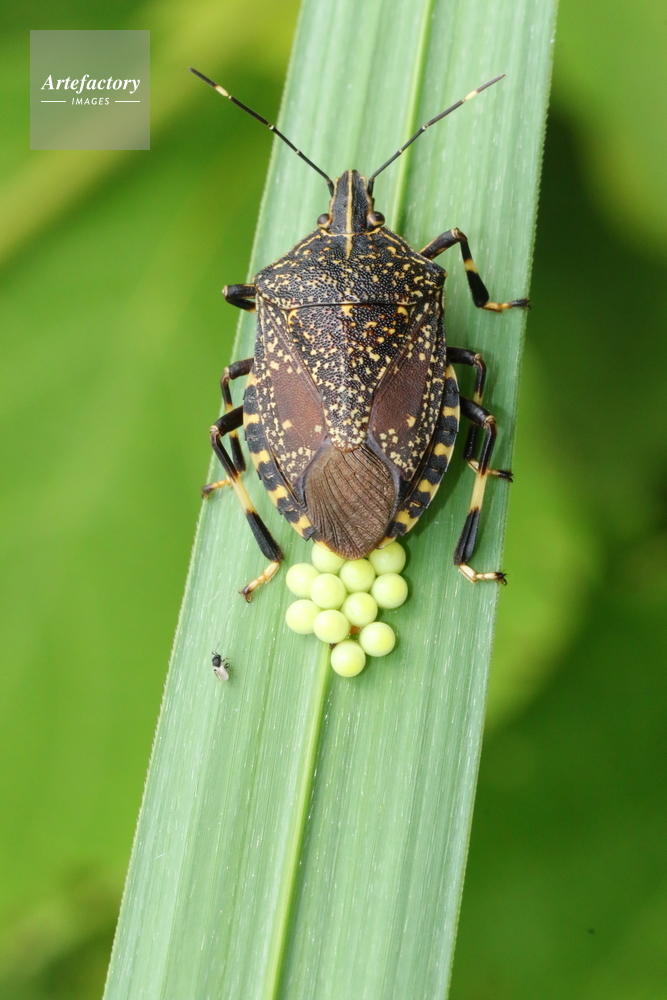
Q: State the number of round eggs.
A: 11